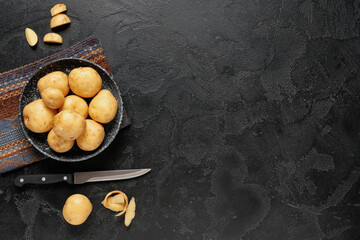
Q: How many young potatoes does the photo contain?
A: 10